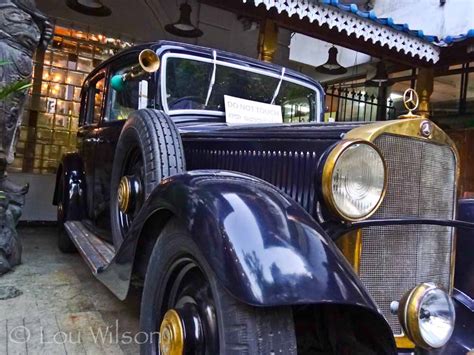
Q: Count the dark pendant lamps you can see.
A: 4